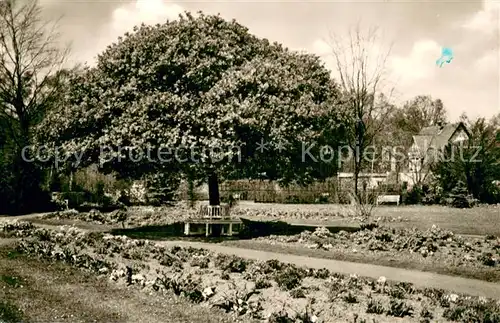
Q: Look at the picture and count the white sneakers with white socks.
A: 0